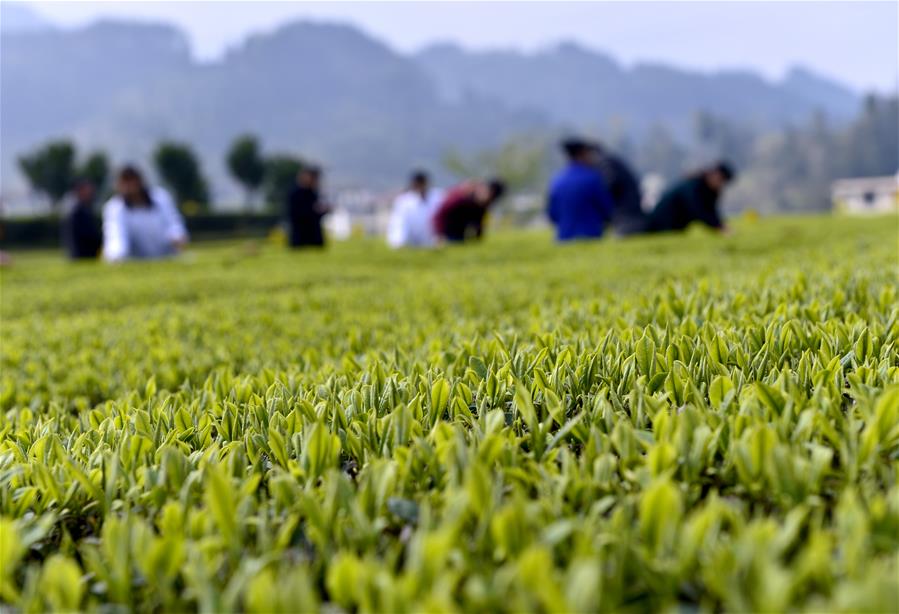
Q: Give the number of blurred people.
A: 8